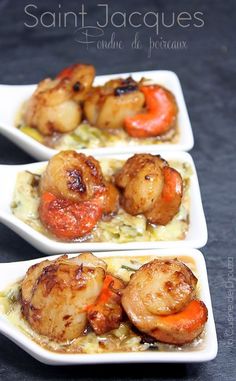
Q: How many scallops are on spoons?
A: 6